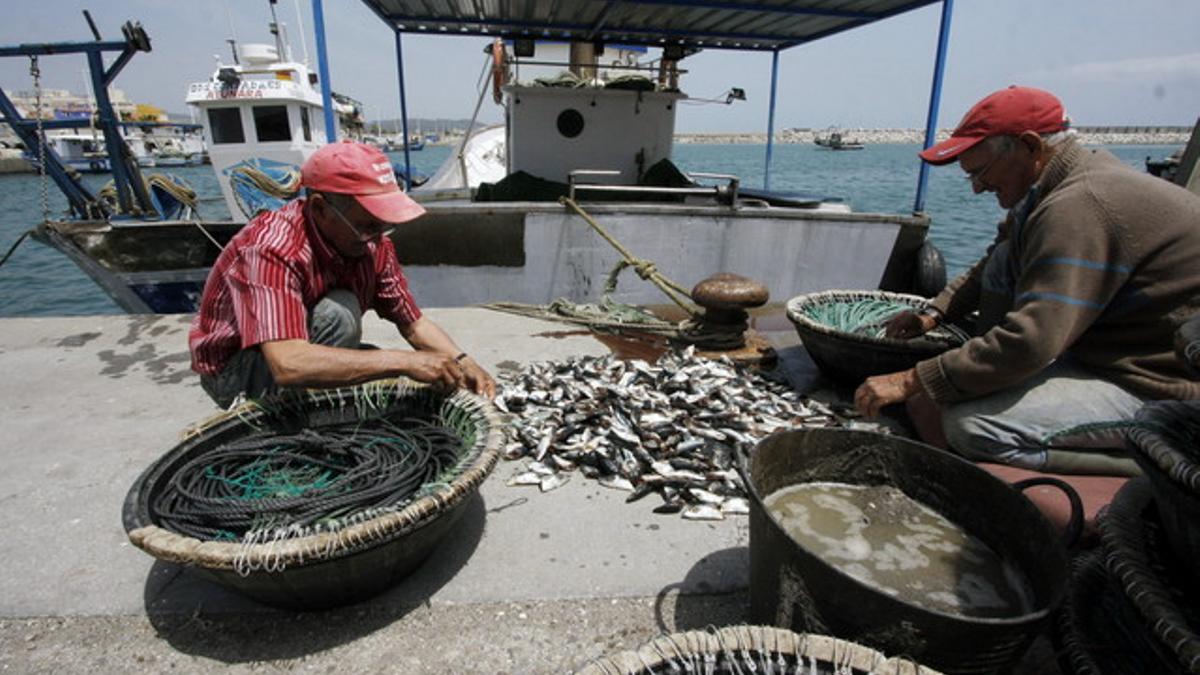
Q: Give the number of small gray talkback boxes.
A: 0